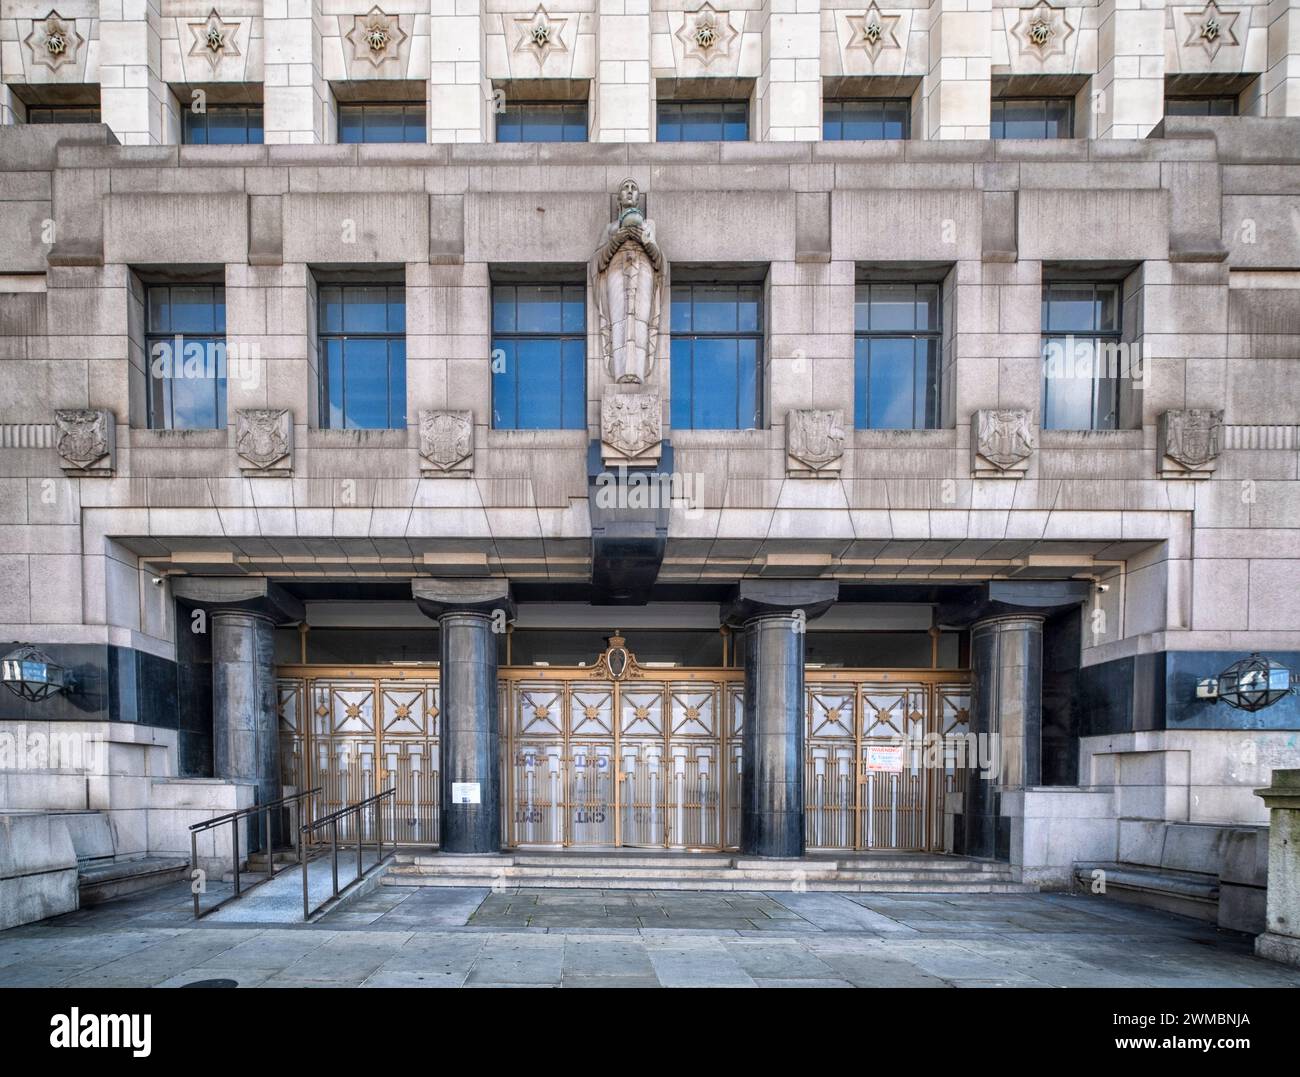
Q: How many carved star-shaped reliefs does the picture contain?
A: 8